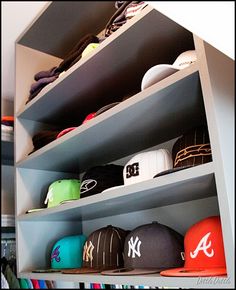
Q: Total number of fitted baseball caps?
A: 8